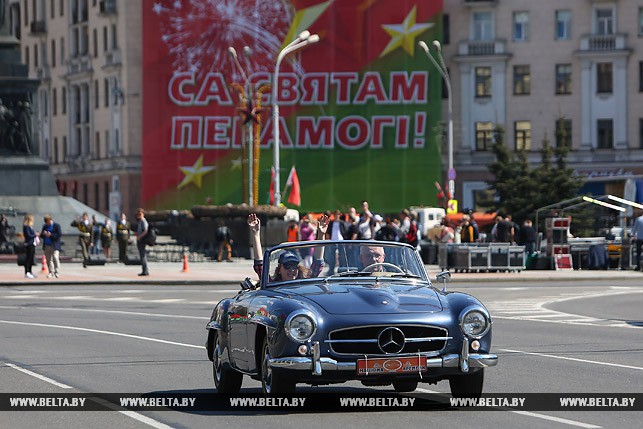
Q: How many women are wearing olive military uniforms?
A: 1